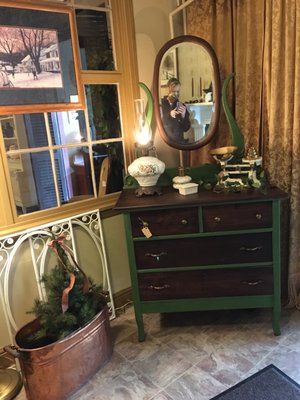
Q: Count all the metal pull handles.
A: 4